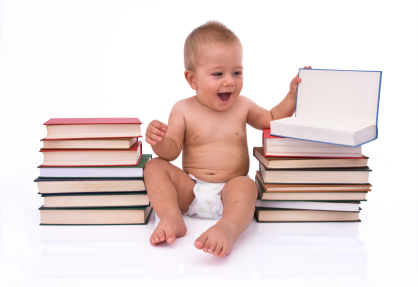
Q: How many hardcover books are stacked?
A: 15